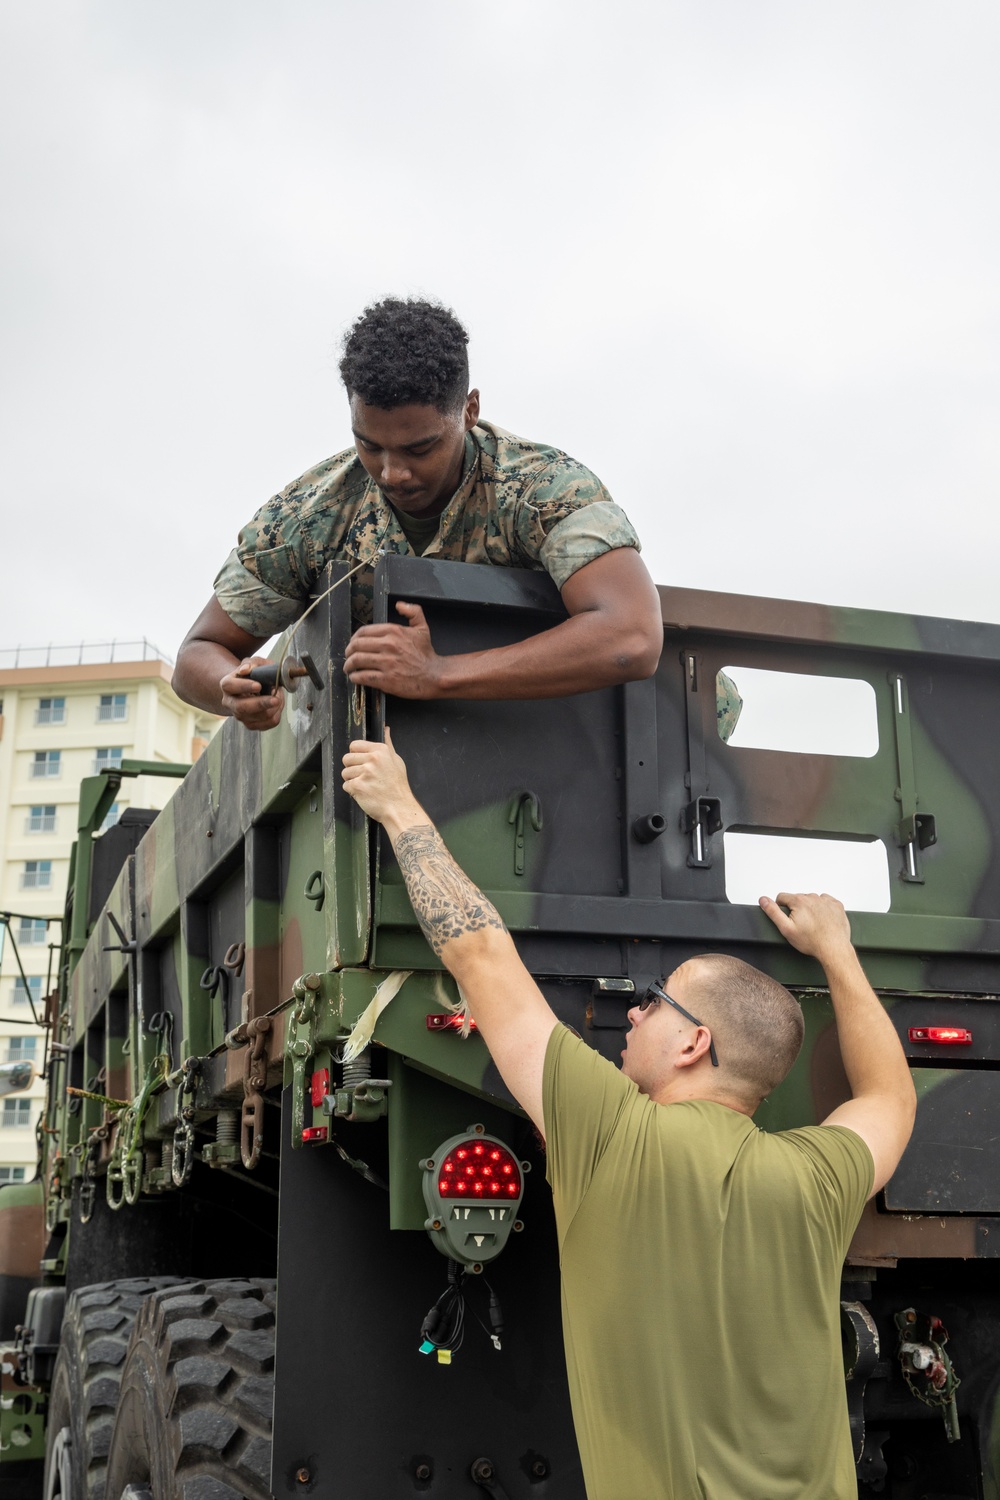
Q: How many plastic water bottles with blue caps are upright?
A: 0